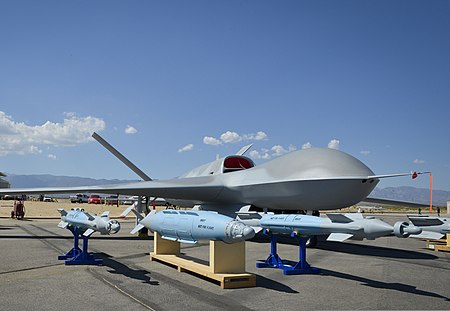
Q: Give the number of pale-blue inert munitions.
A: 3